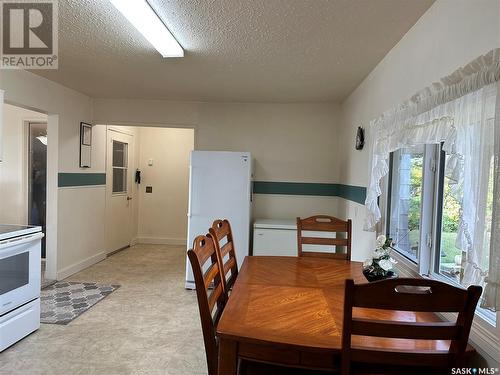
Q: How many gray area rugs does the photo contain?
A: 1